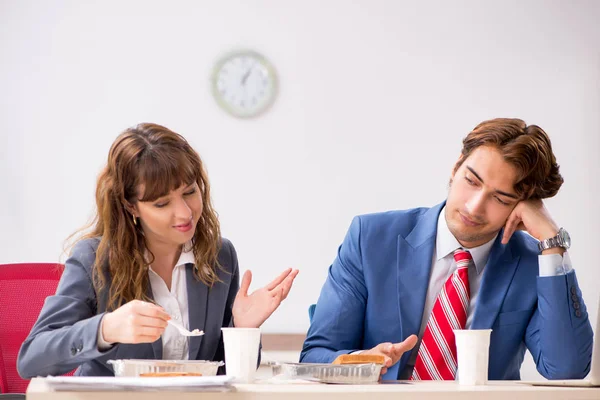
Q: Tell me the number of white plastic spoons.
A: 1